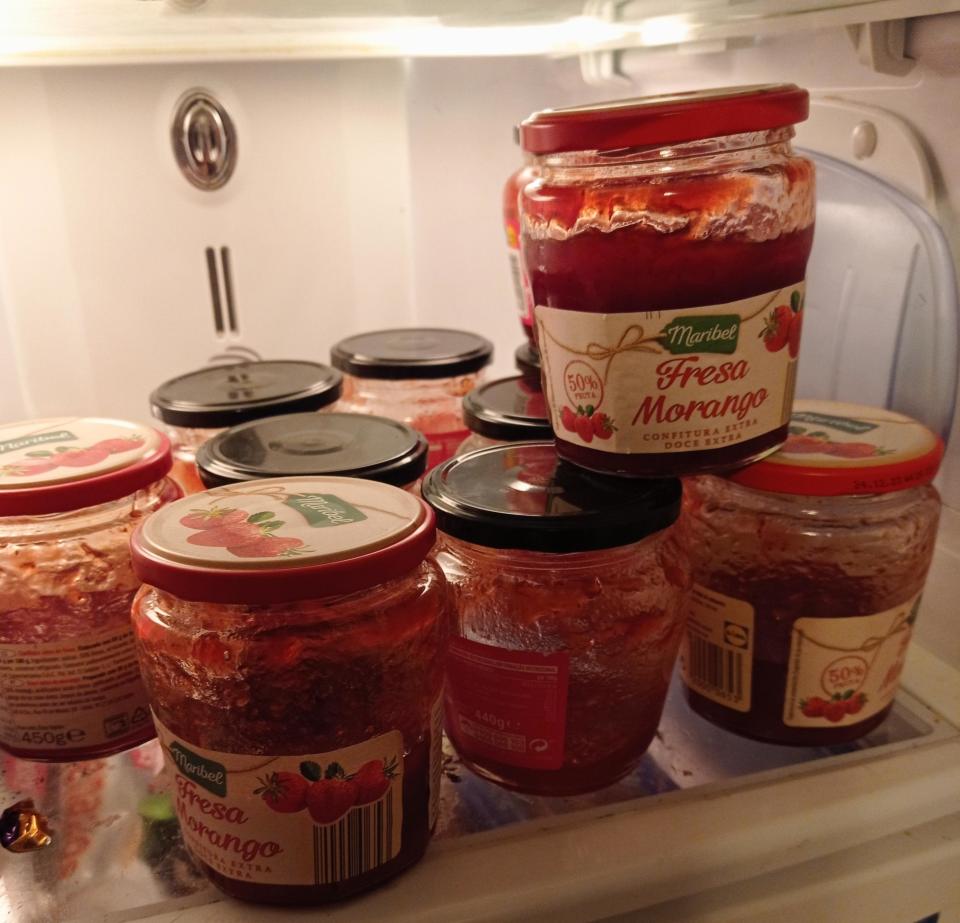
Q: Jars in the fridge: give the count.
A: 11